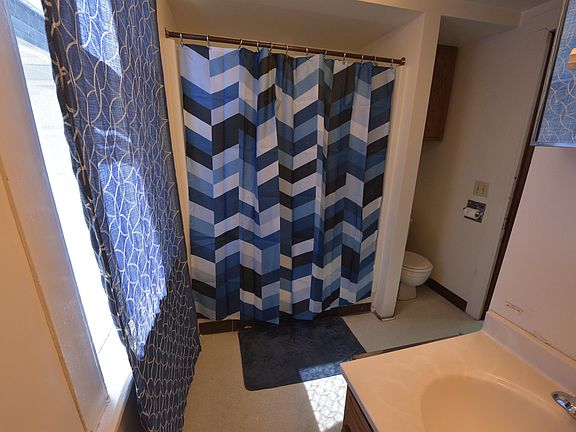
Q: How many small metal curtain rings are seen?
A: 12